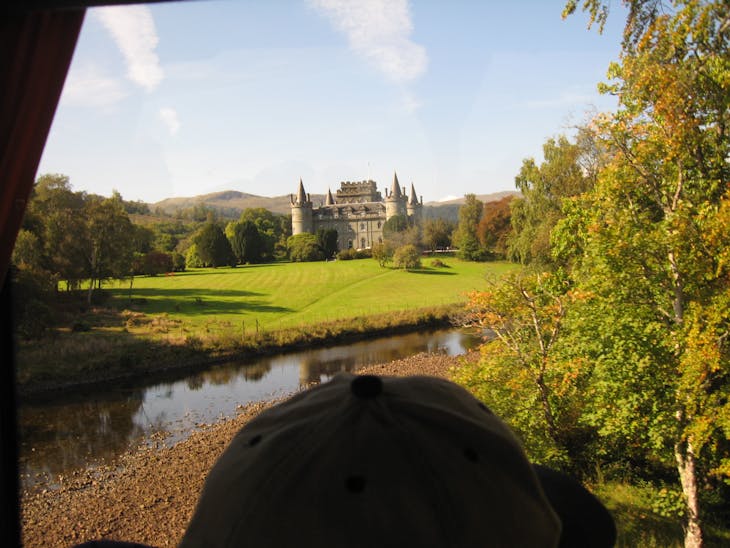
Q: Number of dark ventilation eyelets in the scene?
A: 4